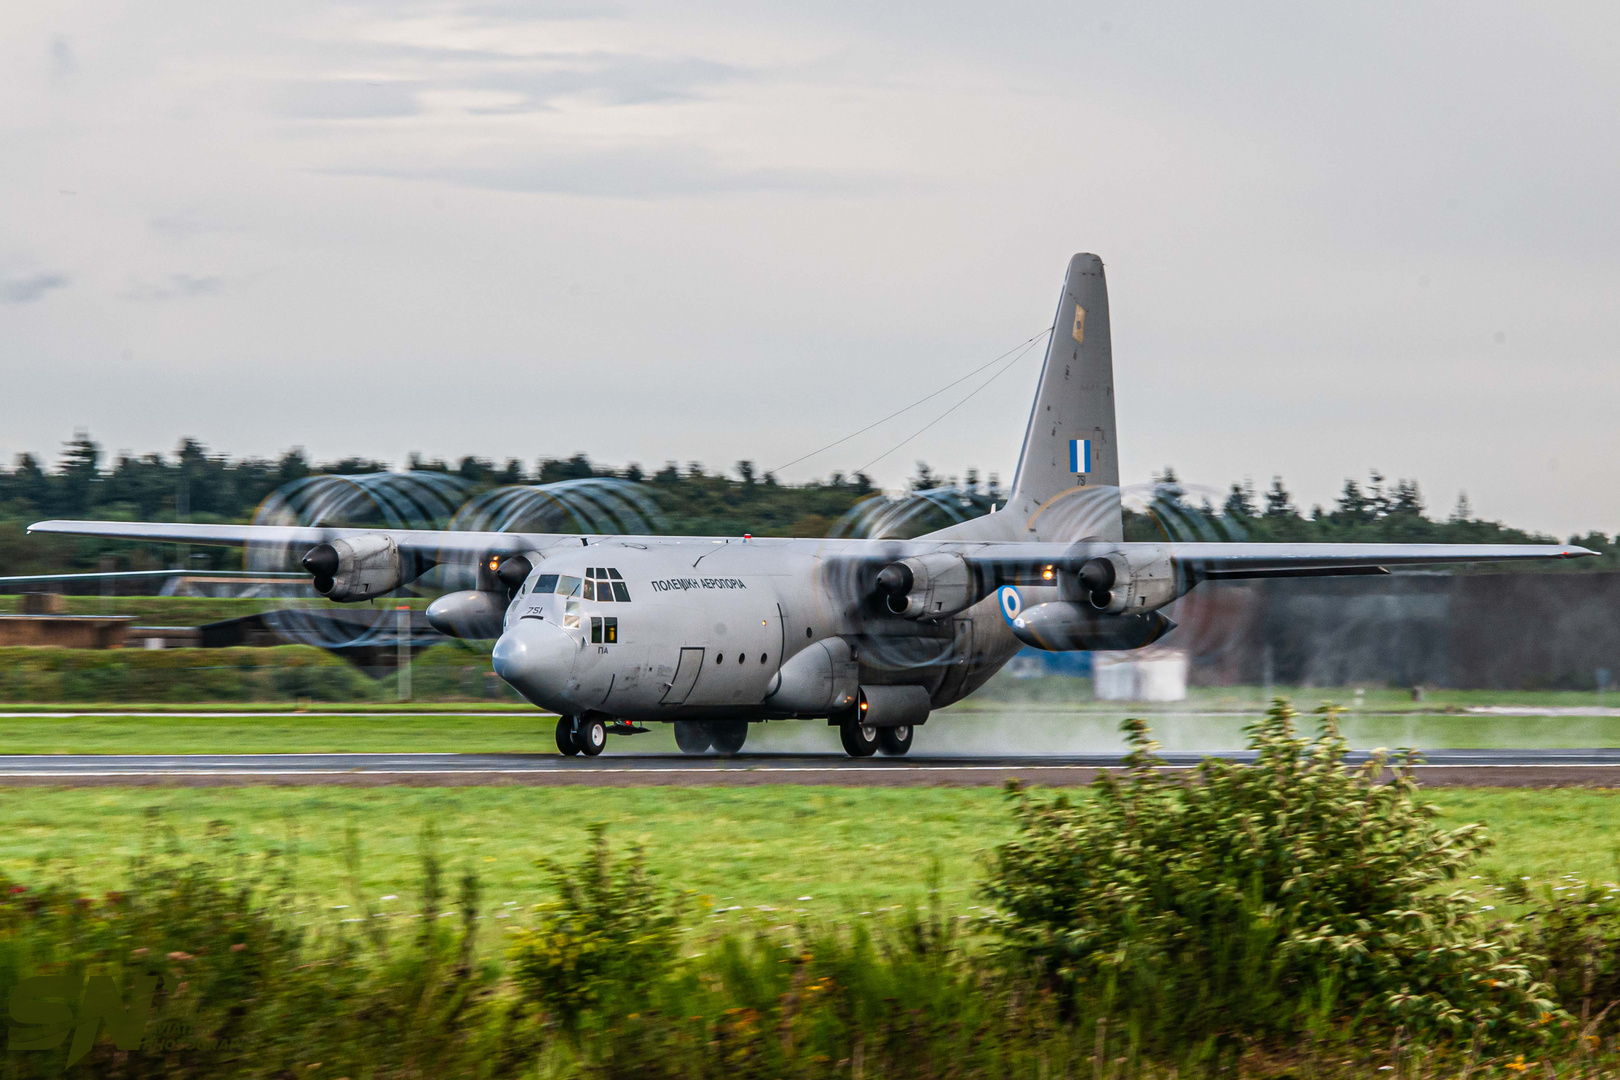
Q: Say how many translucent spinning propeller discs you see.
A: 4